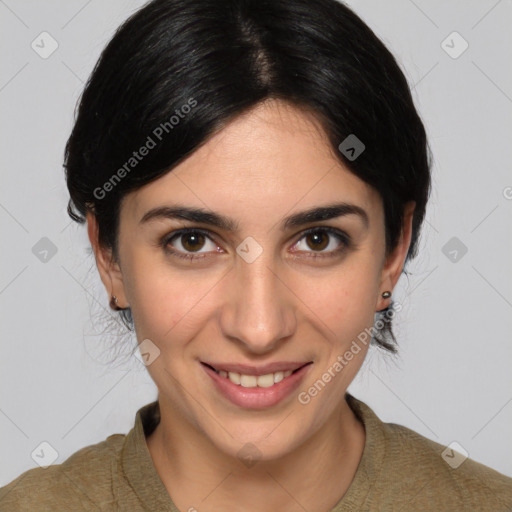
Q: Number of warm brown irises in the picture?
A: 2